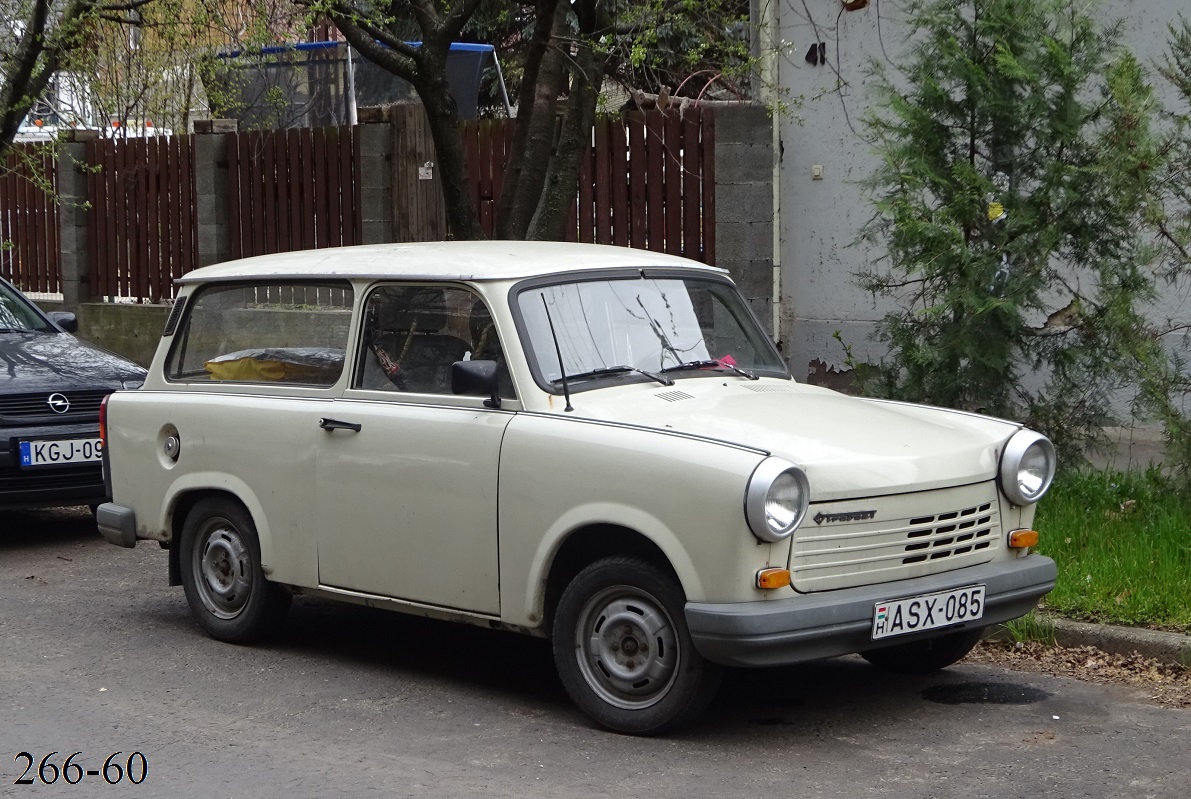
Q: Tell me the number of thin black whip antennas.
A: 1